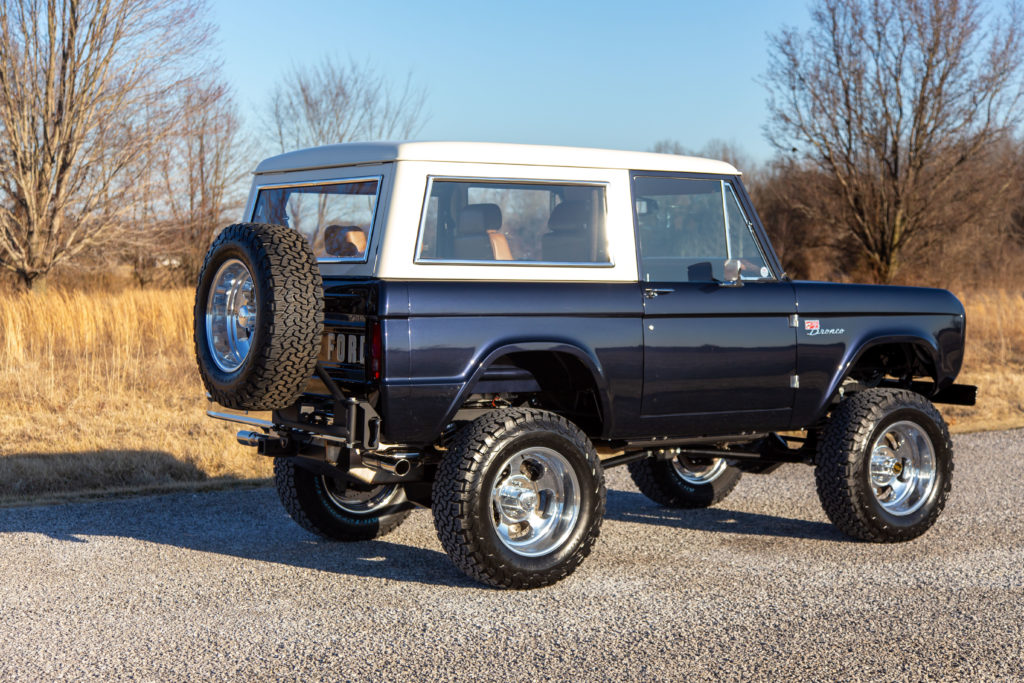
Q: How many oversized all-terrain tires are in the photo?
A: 5